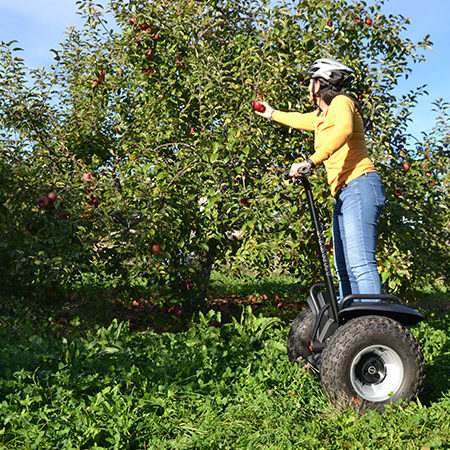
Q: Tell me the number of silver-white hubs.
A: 1